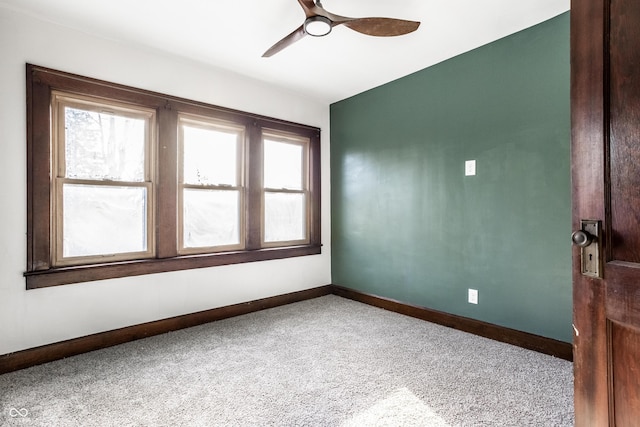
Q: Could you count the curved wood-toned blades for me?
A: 3